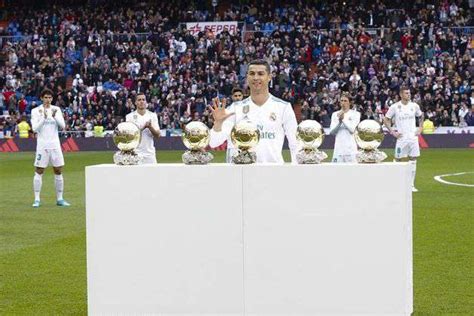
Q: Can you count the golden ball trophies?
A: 5